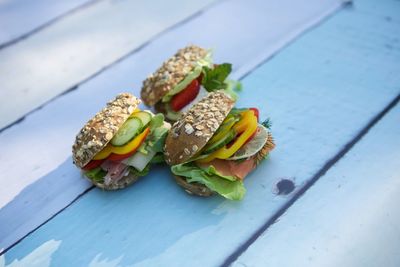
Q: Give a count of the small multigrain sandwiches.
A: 3